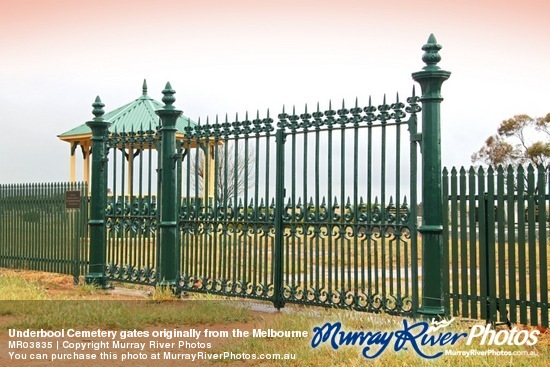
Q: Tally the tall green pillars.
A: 3